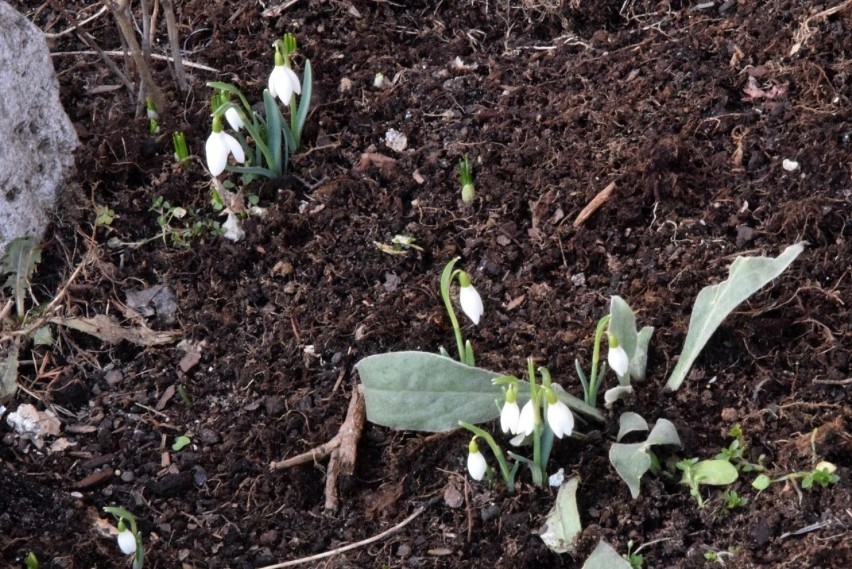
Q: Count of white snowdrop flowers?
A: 10